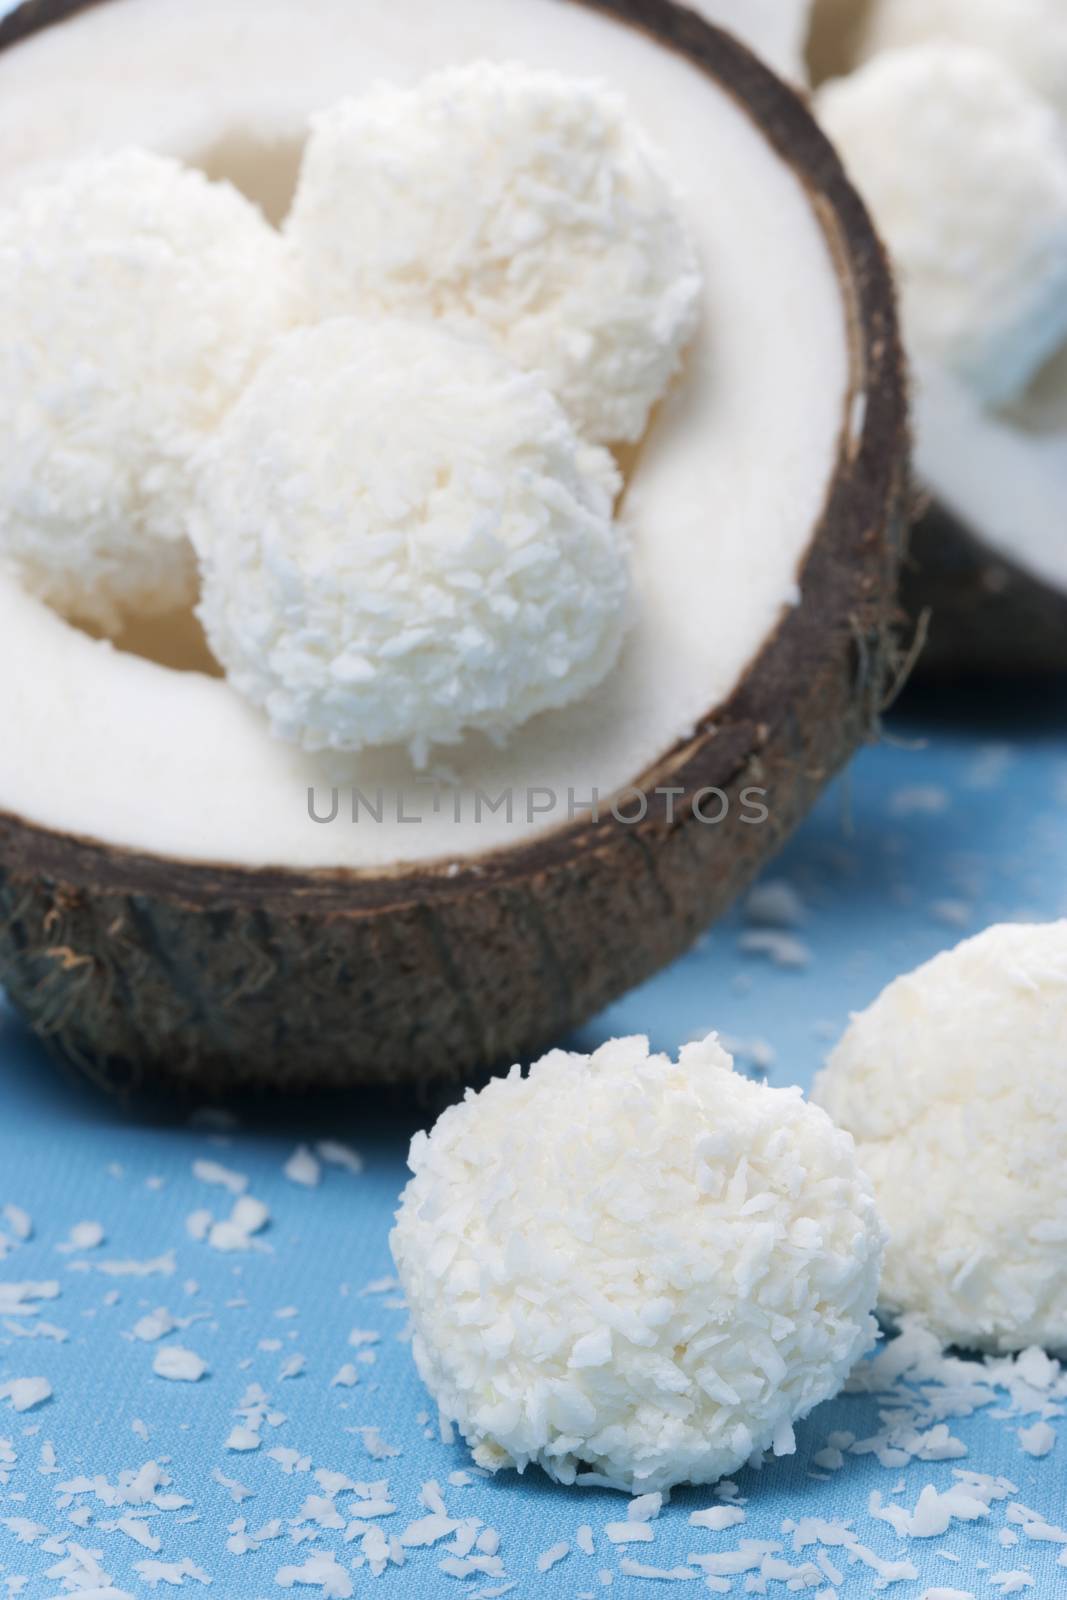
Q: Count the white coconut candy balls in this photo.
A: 7